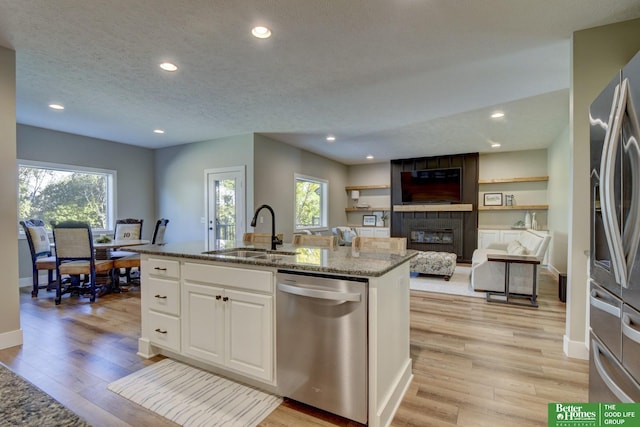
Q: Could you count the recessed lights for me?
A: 8